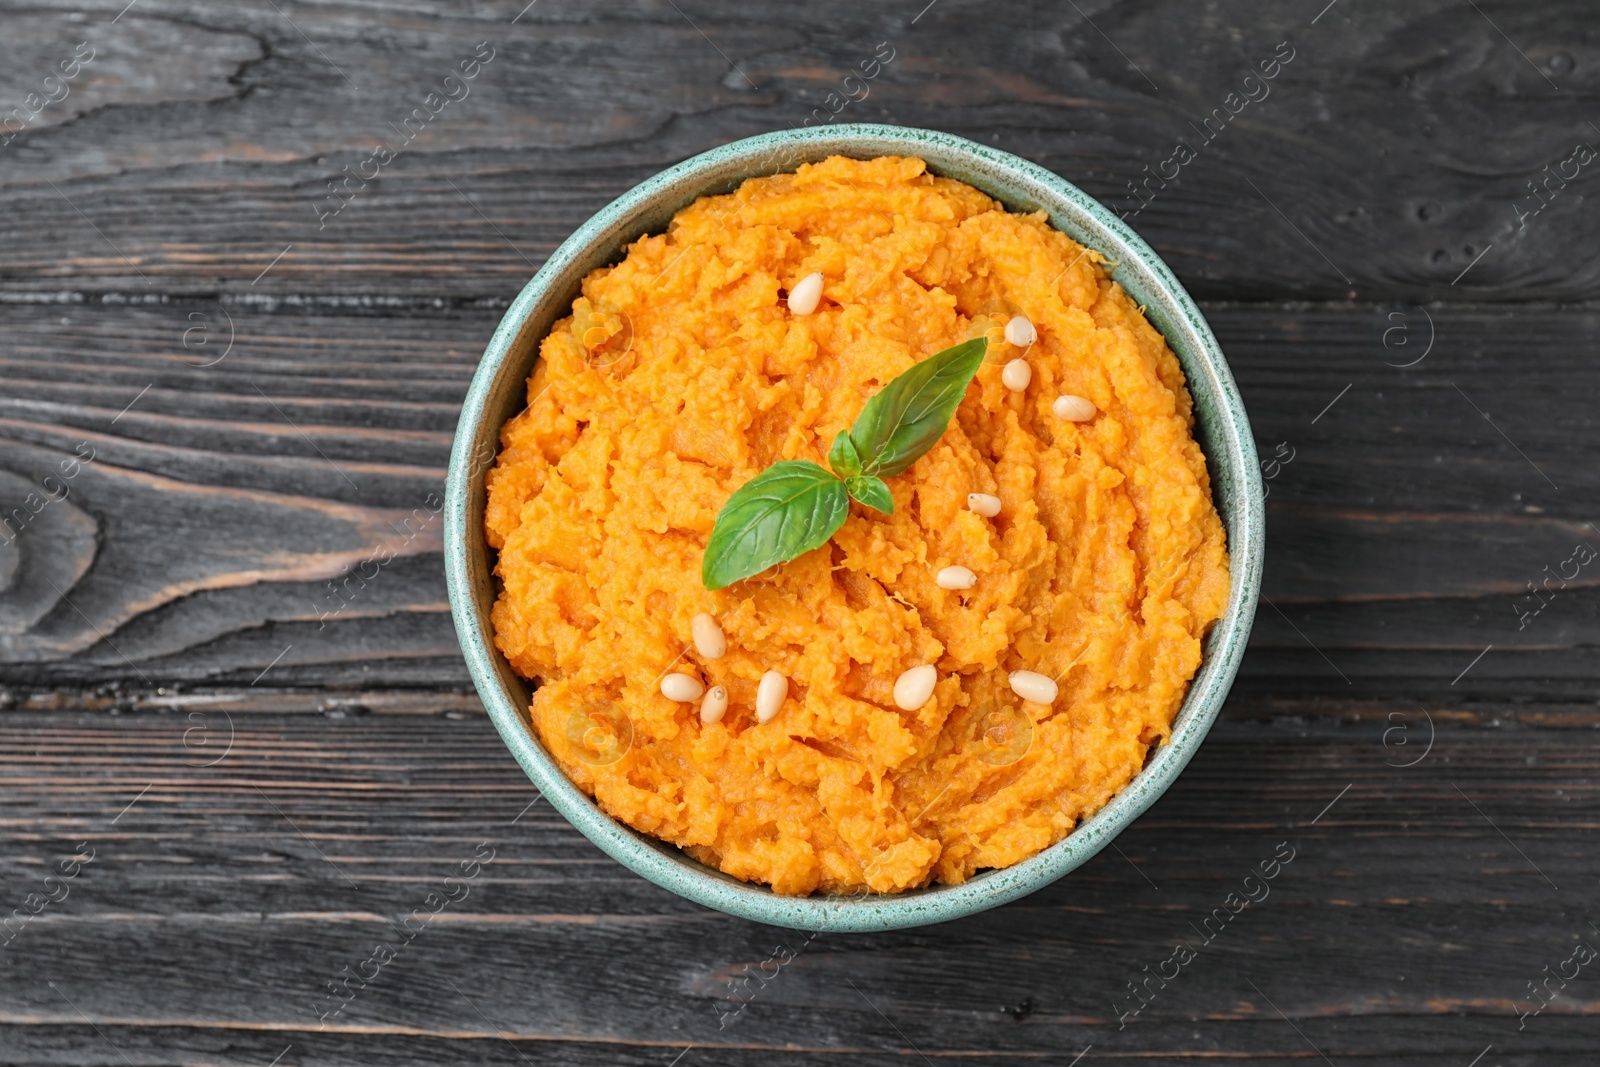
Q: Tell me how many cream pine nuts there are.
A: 12